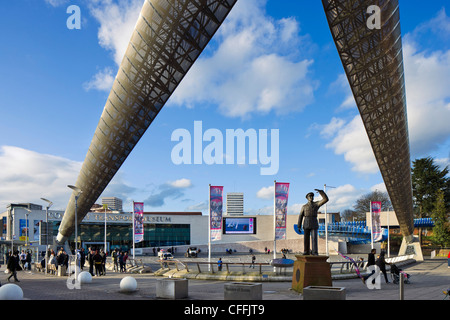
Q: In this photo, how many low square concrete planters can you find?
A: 3